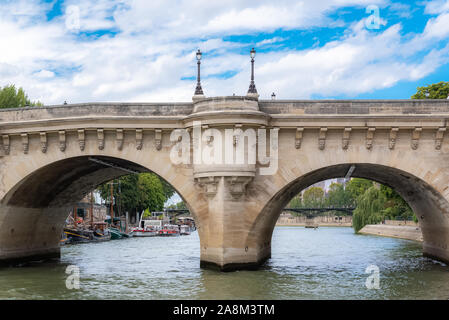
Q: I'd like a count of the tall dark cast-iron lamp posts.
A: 2